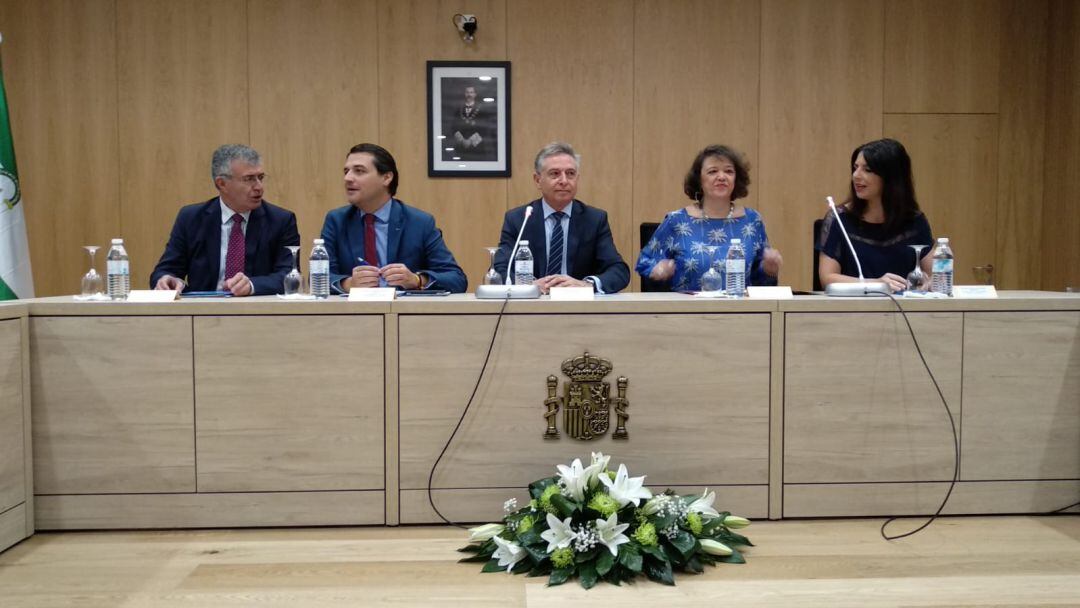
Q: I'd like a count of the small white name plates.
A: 5